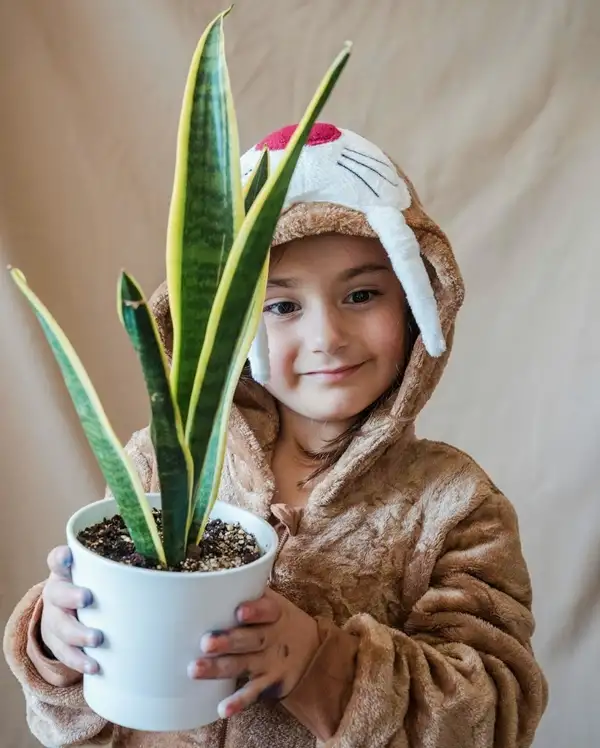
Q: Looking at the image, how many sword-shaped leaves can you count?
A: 5